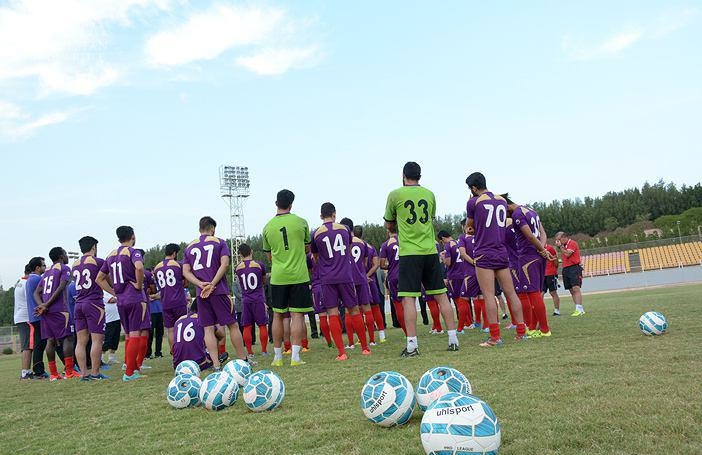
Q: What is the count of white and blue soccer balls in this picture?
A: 9